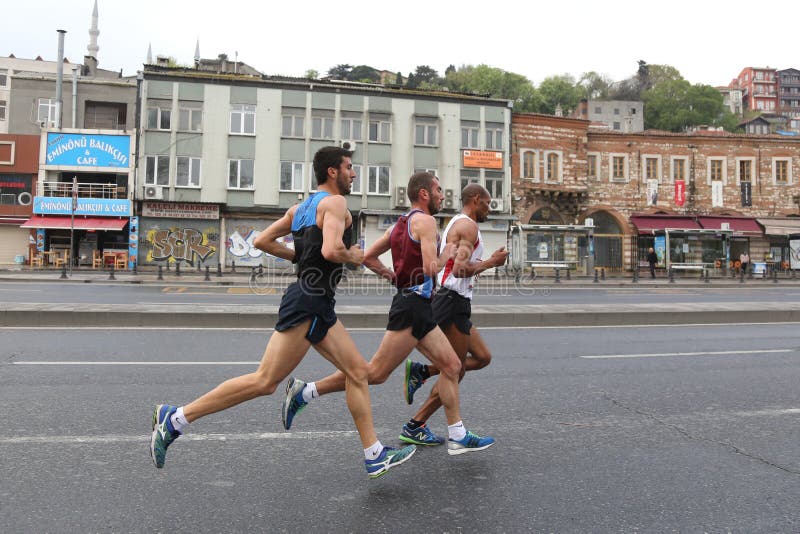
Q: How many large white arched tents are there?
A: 0